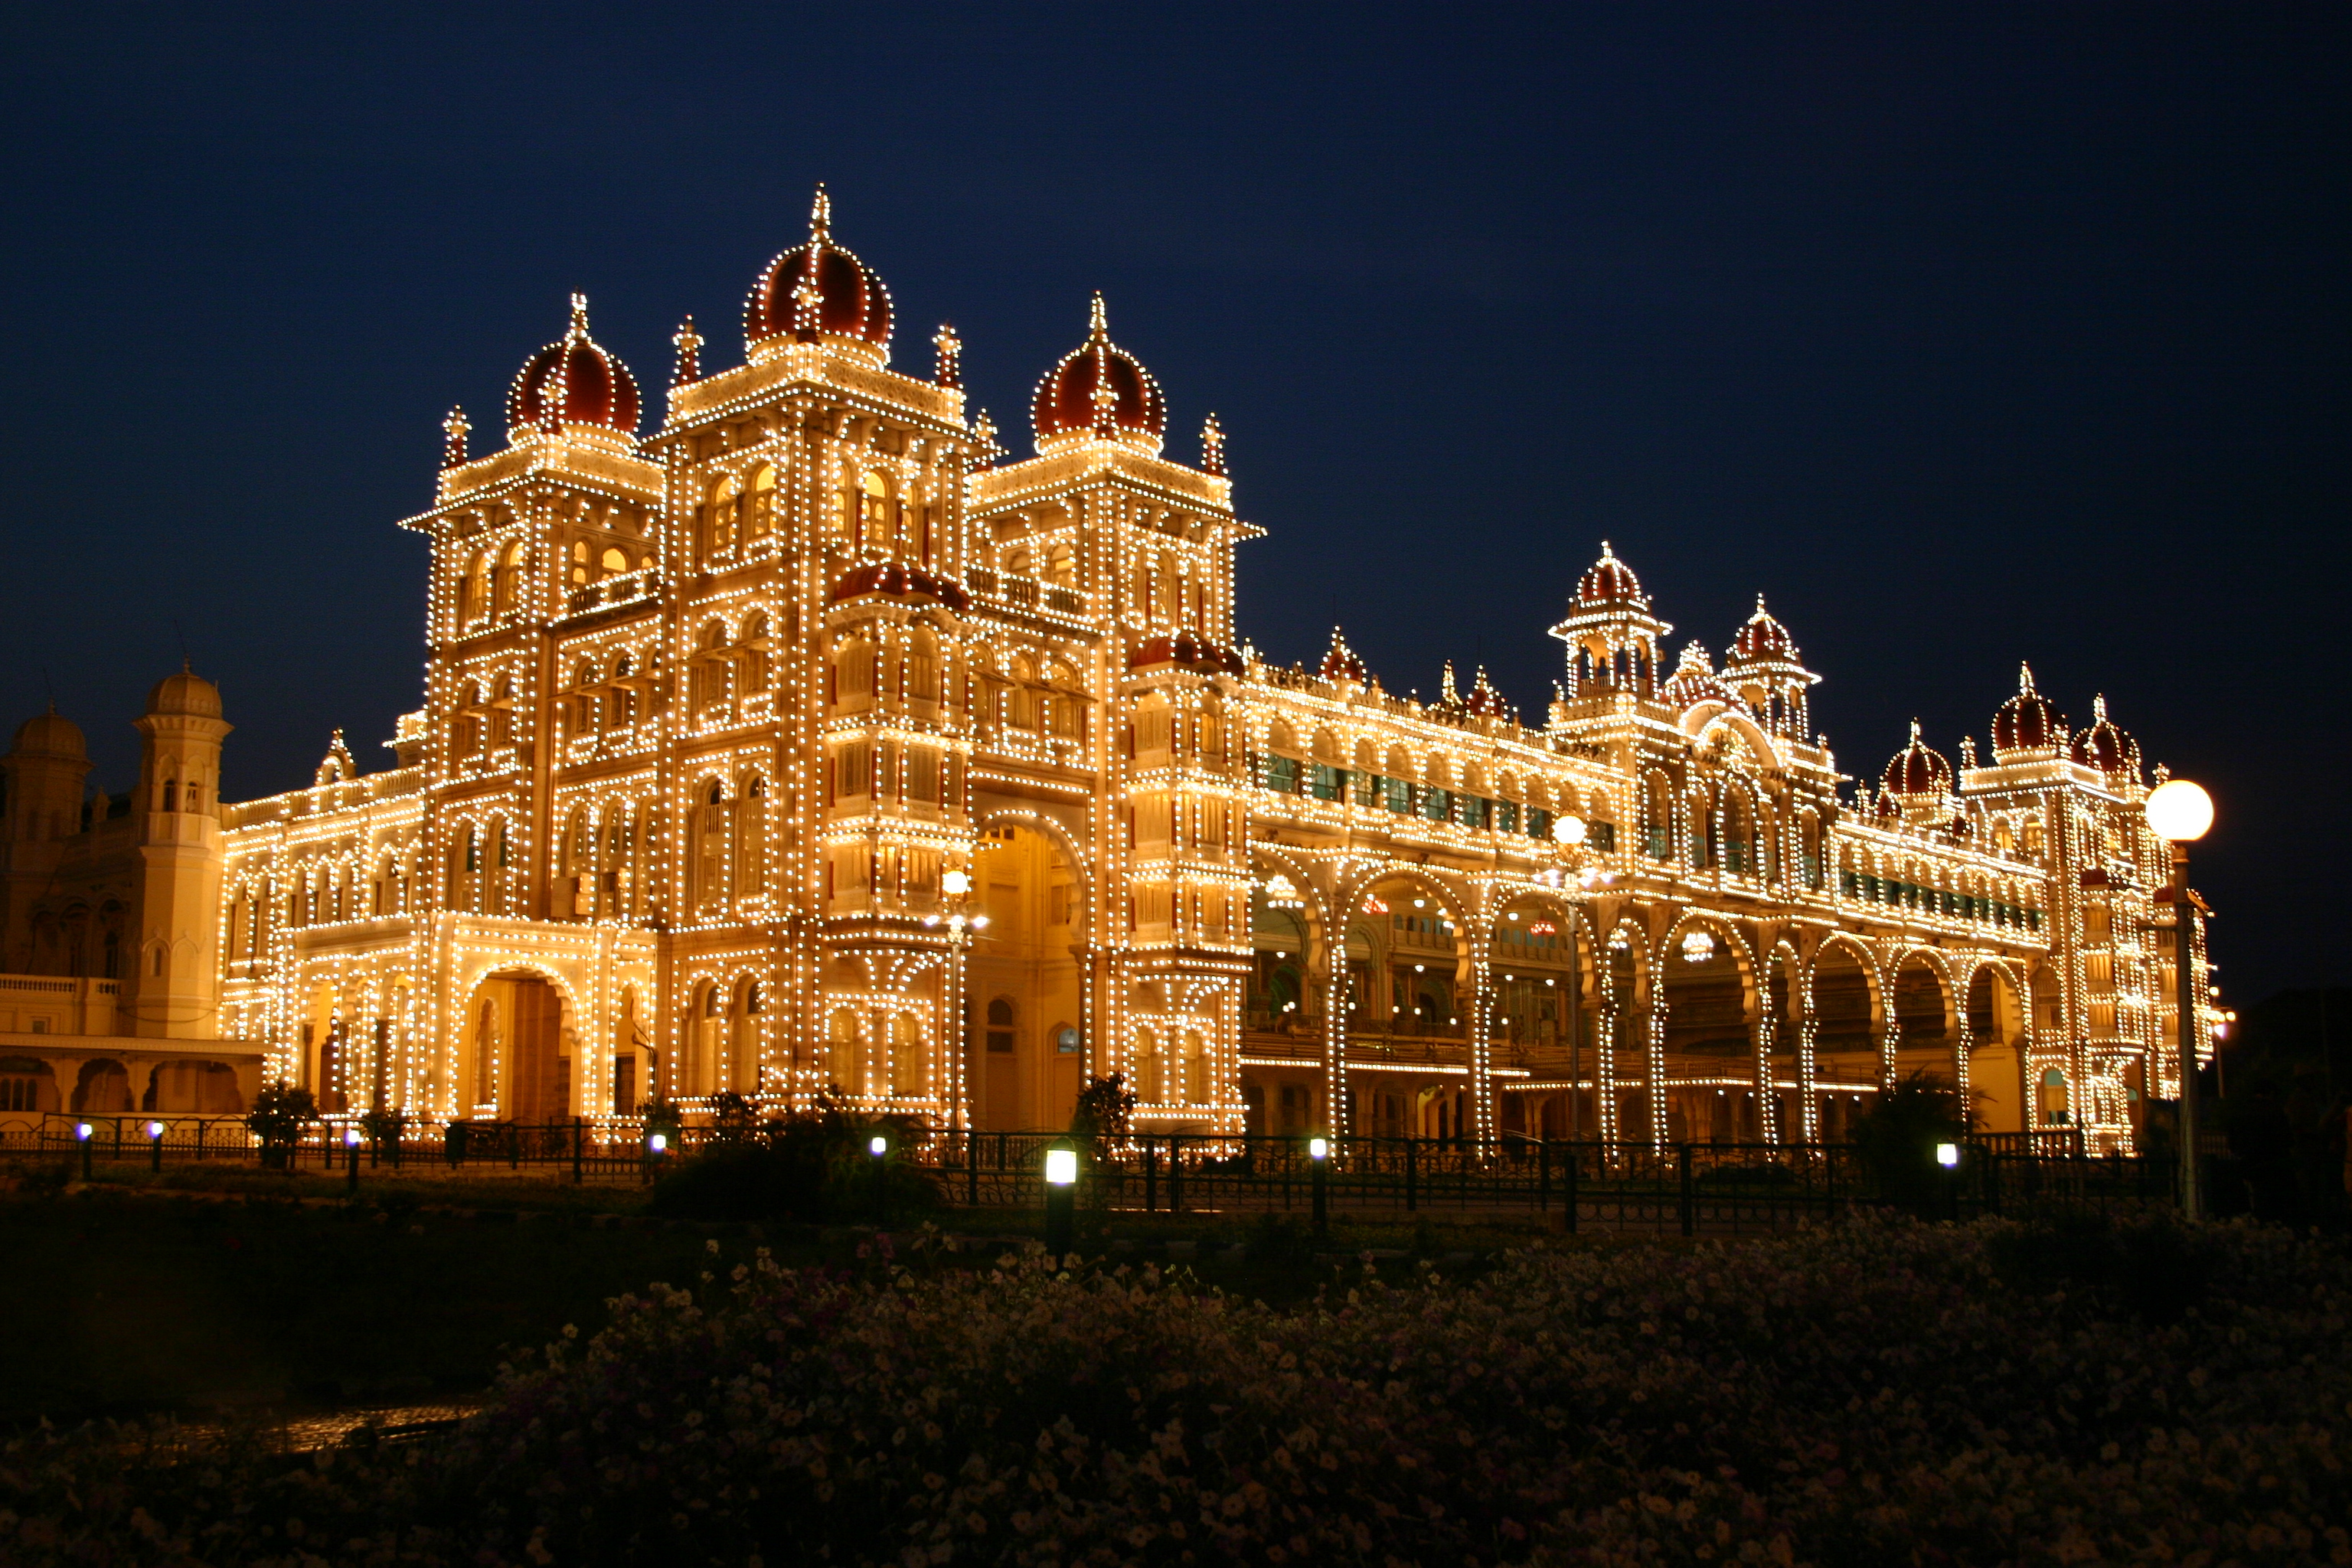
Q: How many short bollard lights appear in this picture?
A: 8